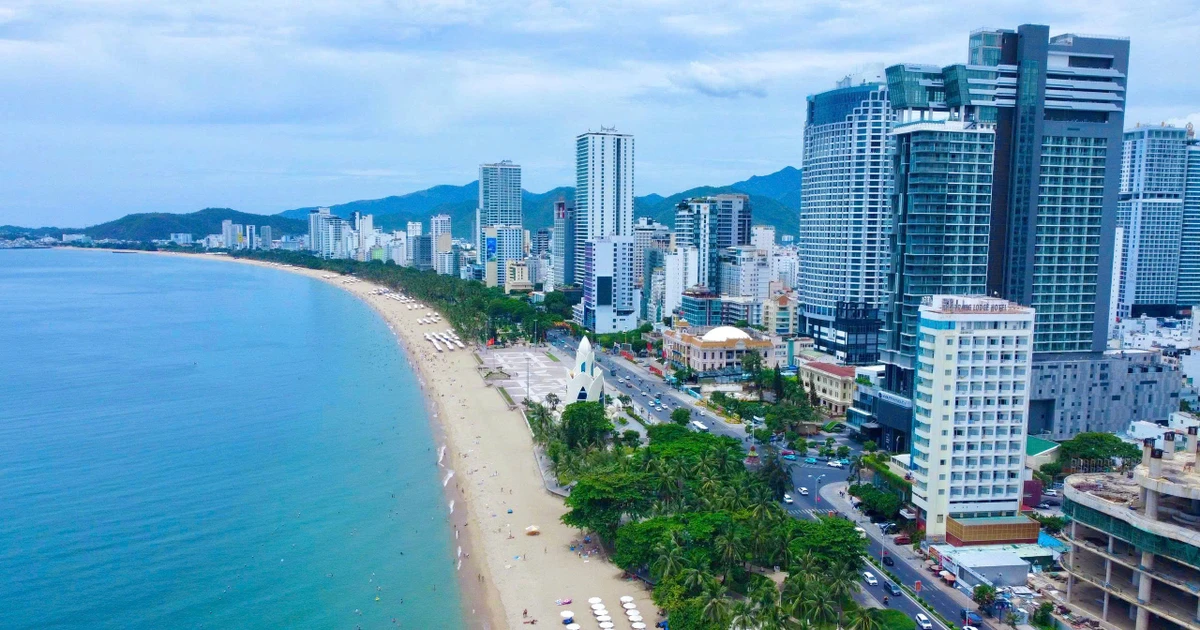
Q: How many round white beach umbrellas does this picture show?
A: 13